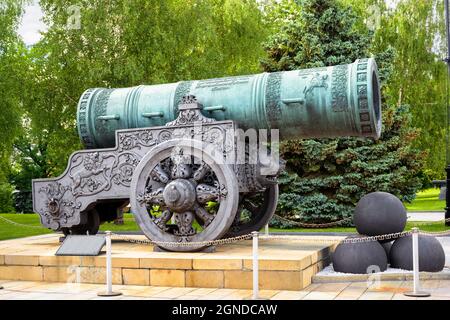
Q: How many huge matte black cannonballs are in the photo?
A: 4